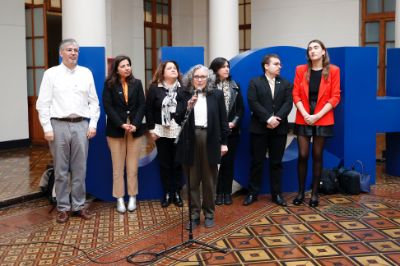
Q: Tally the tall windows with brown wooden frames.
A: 4